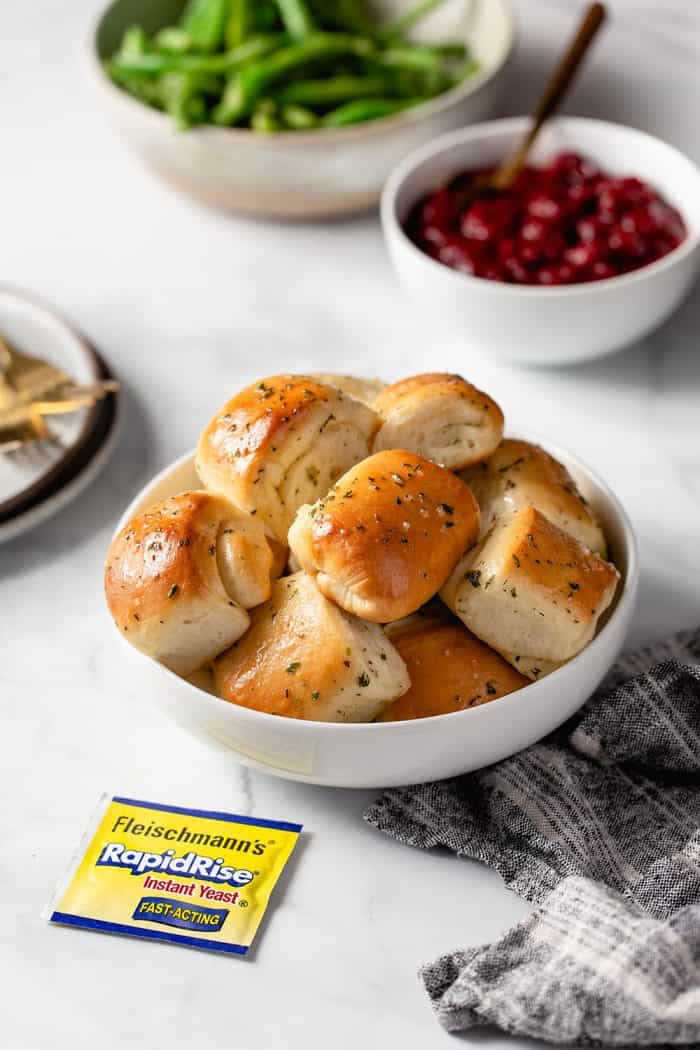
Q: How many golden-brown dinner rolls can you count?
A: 9